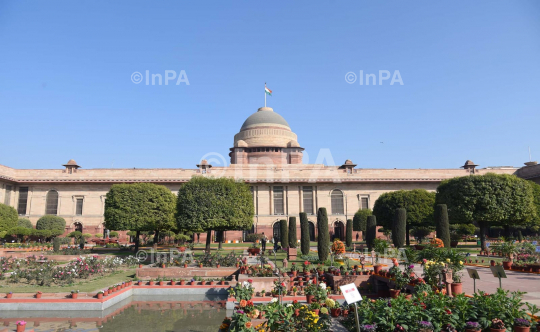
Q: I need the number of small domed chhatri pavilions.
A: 4